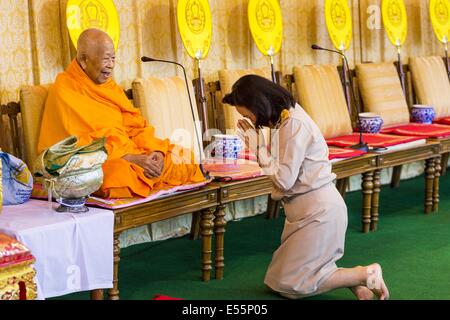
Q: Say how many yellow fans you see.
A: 6